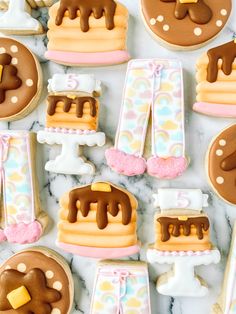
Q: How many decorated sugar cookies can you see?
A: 14